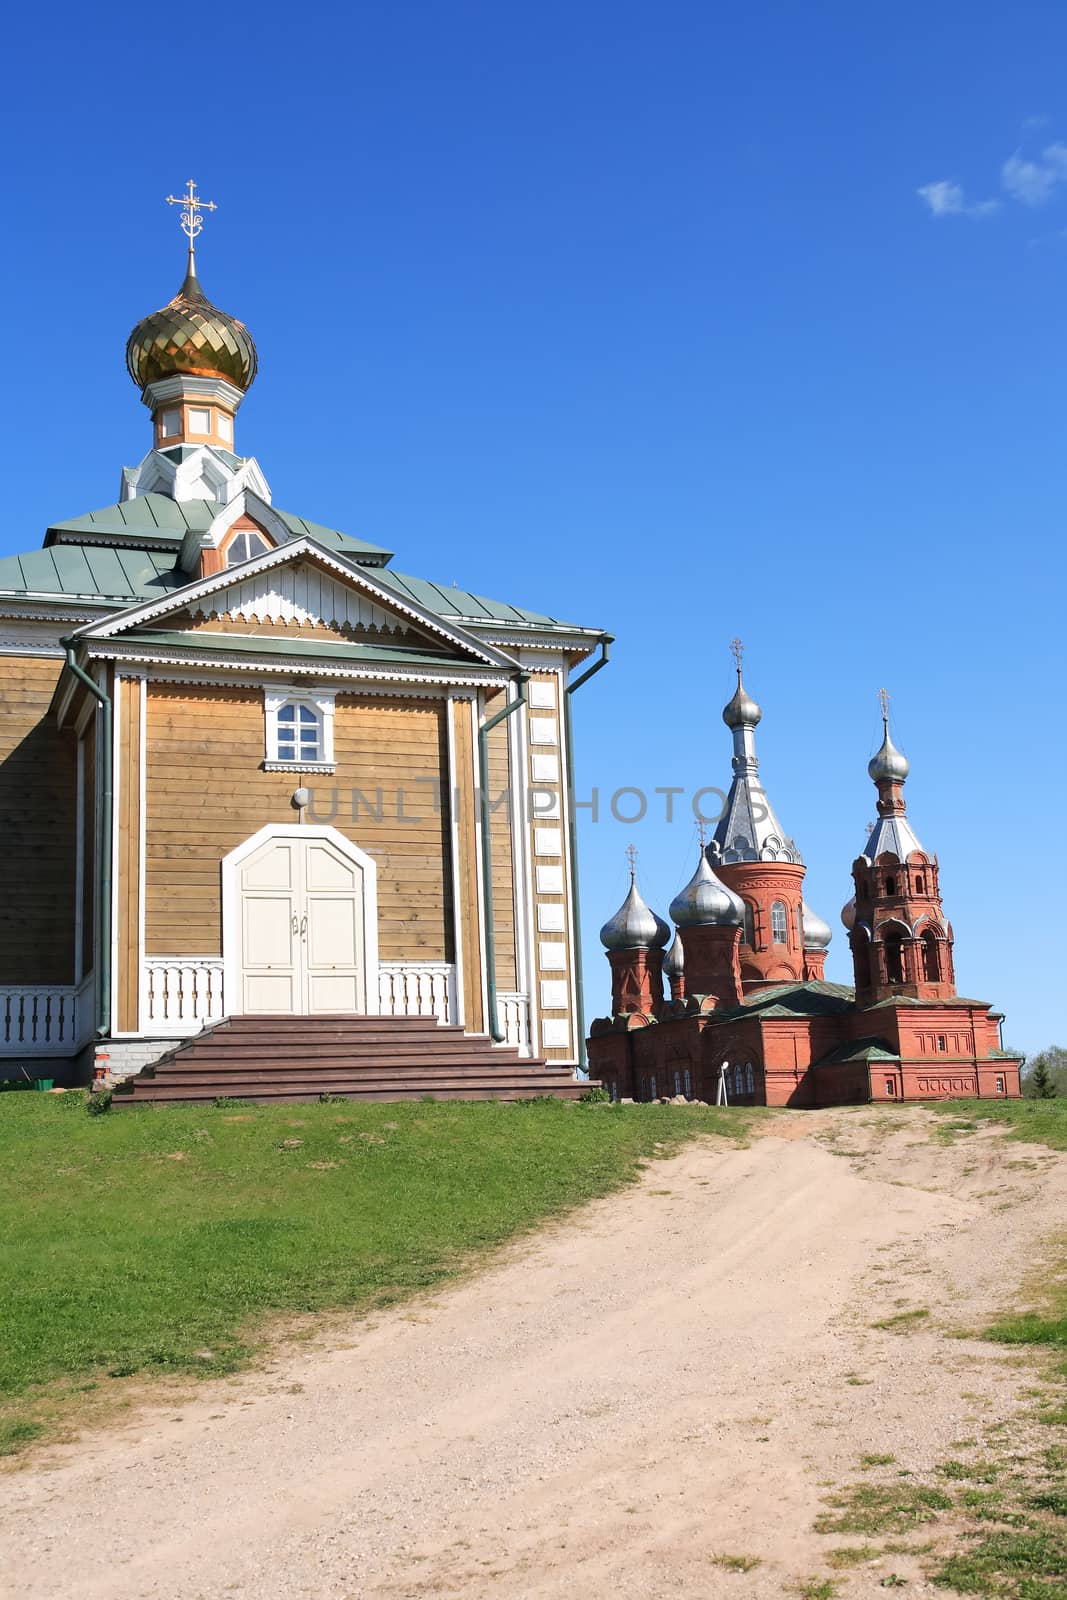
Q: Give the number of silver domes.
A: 7